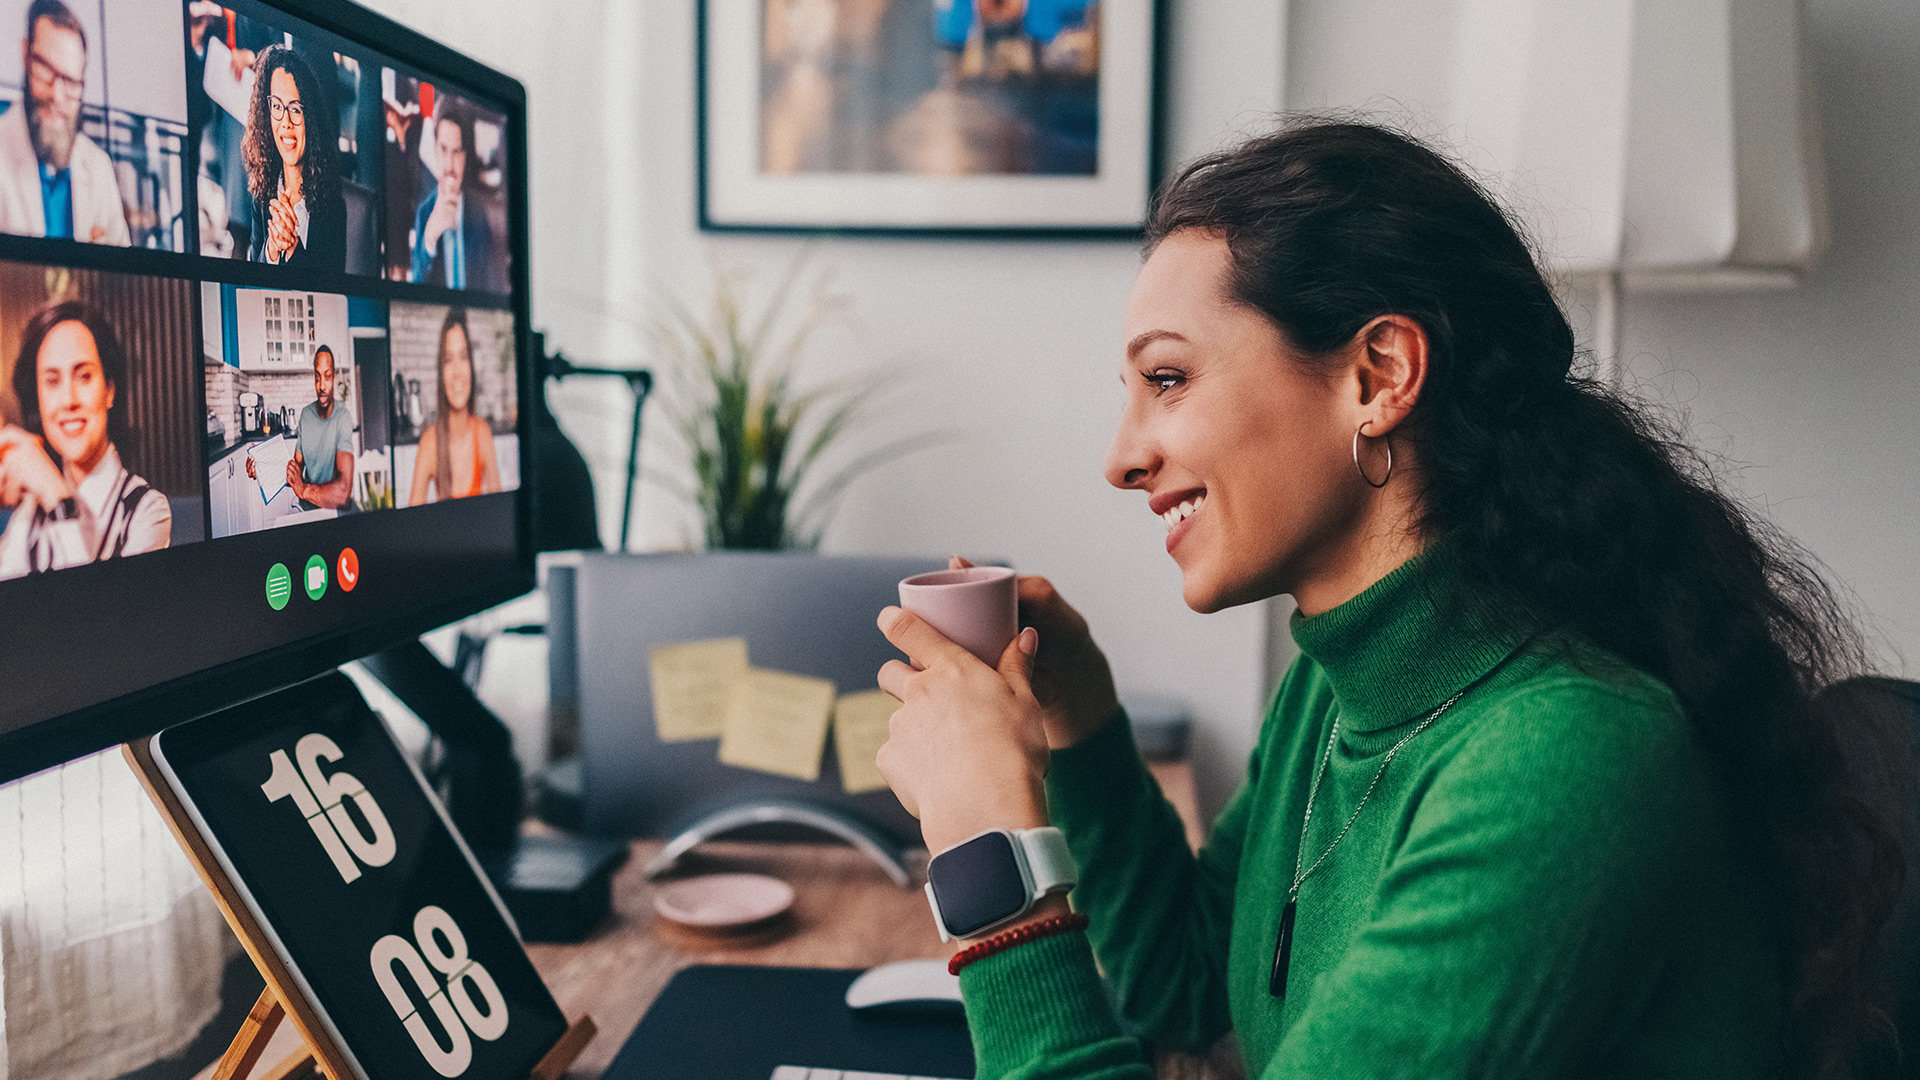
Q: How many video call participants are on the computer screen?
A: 6